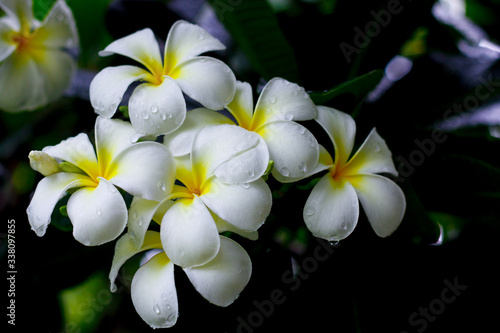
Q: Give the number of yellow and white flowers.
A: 7